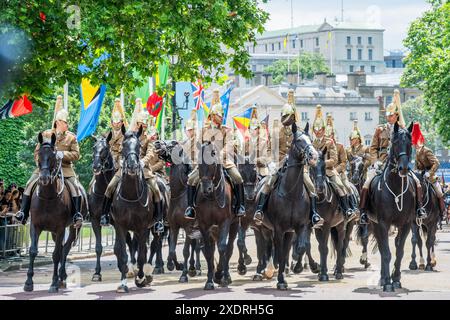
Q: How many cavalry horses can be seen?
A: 11